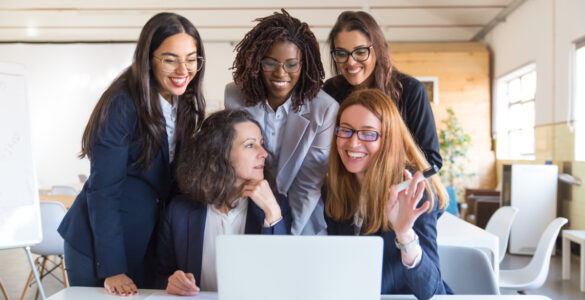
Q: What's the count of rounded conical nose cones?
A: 0